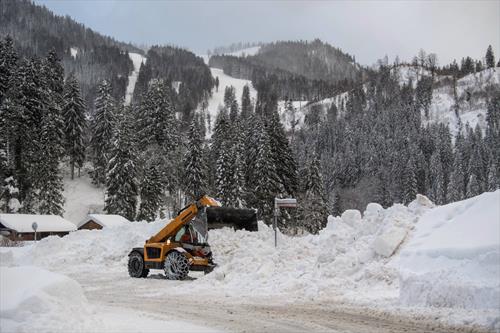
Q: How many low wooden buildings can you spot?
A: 2